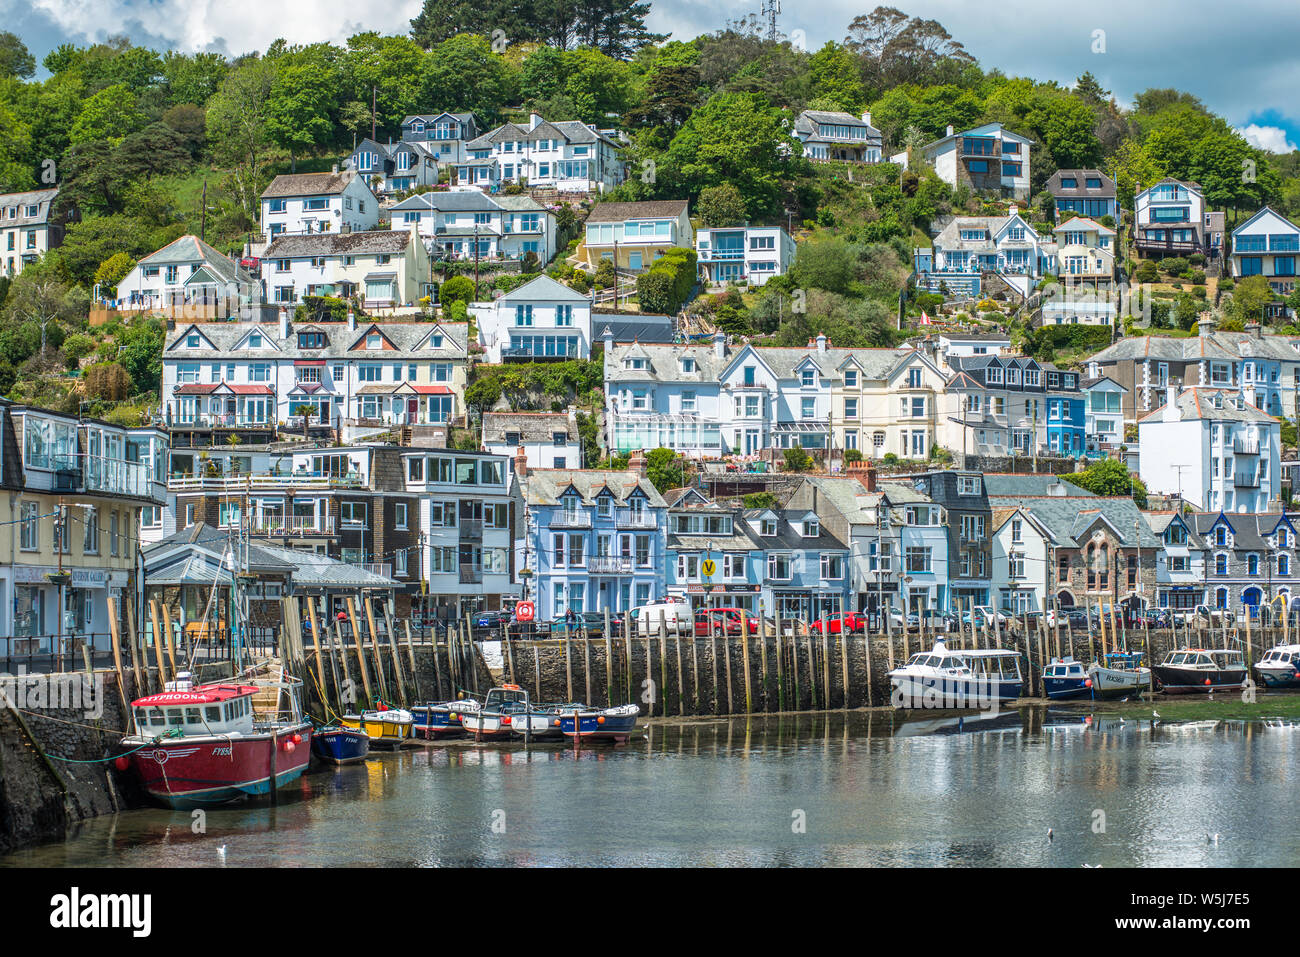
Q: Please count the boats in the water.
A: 12